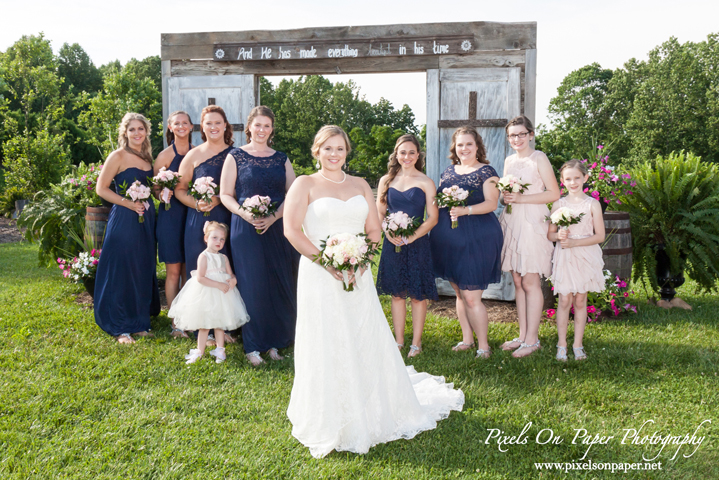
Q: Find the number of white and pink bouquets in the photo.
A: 9